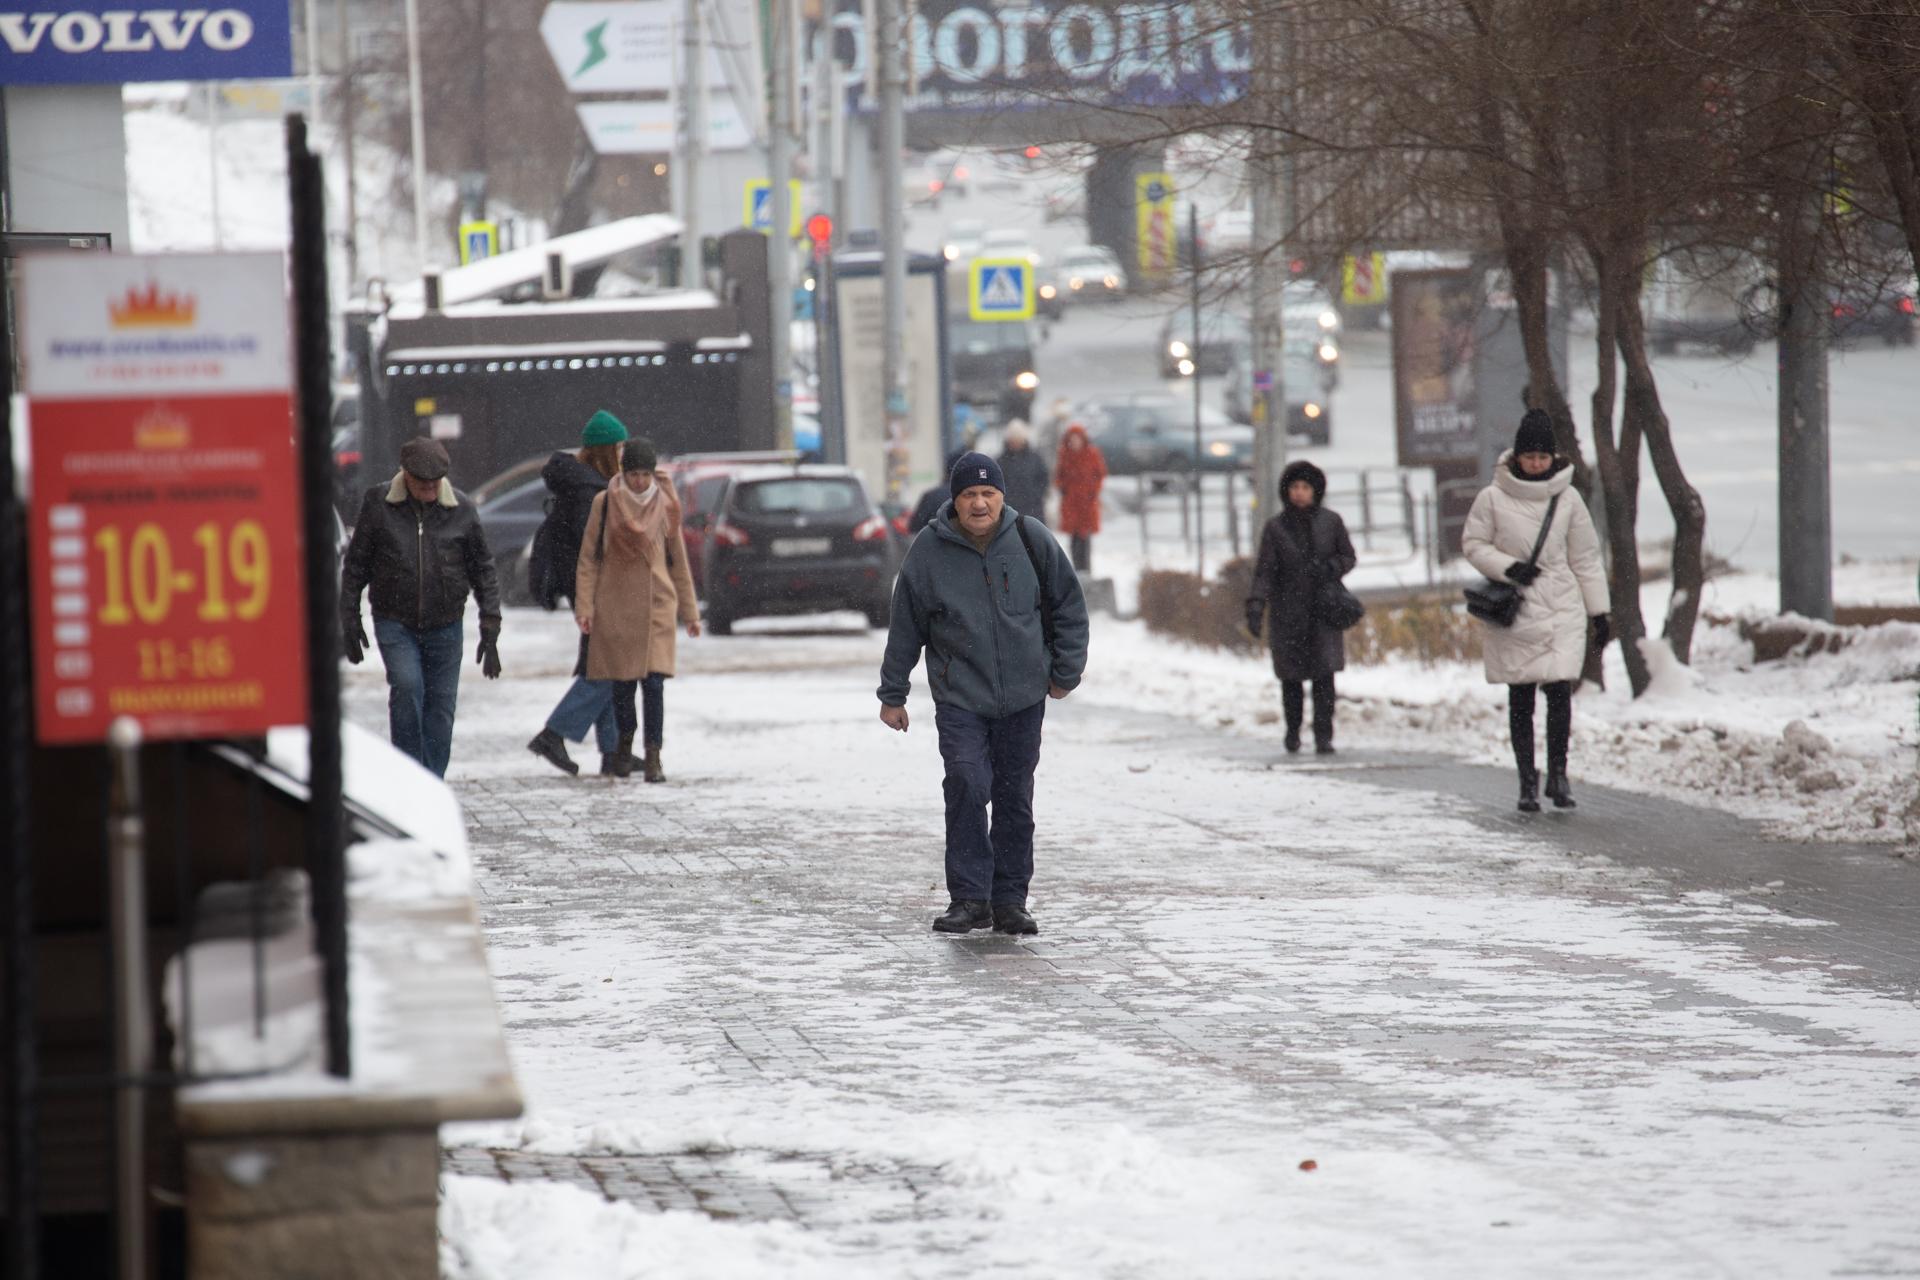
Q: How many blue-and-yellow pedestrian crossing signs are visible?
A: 3